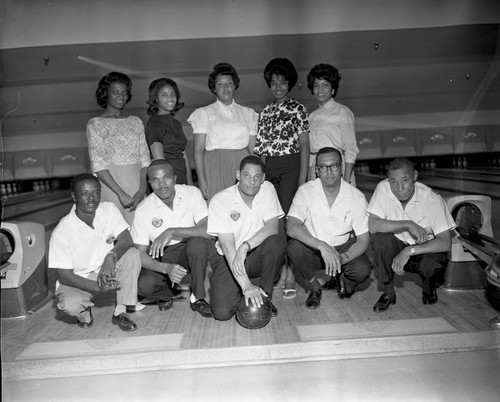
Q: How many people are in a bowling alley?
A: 10